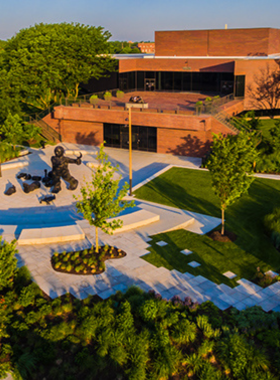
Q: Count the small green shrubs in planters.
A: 6